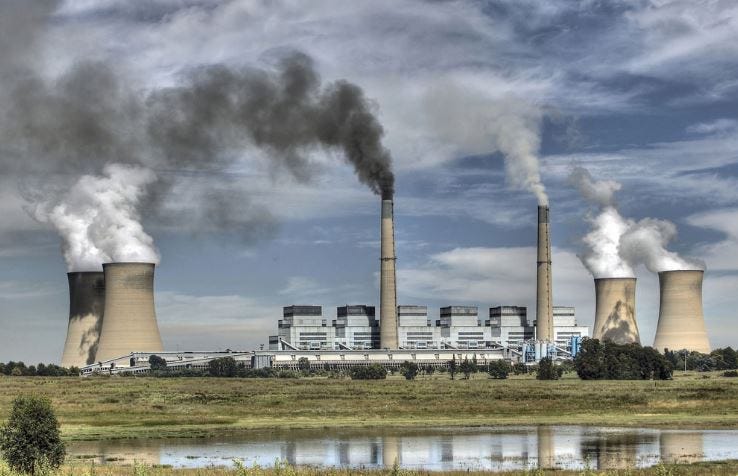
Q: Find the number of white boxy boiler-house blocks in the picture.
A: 6